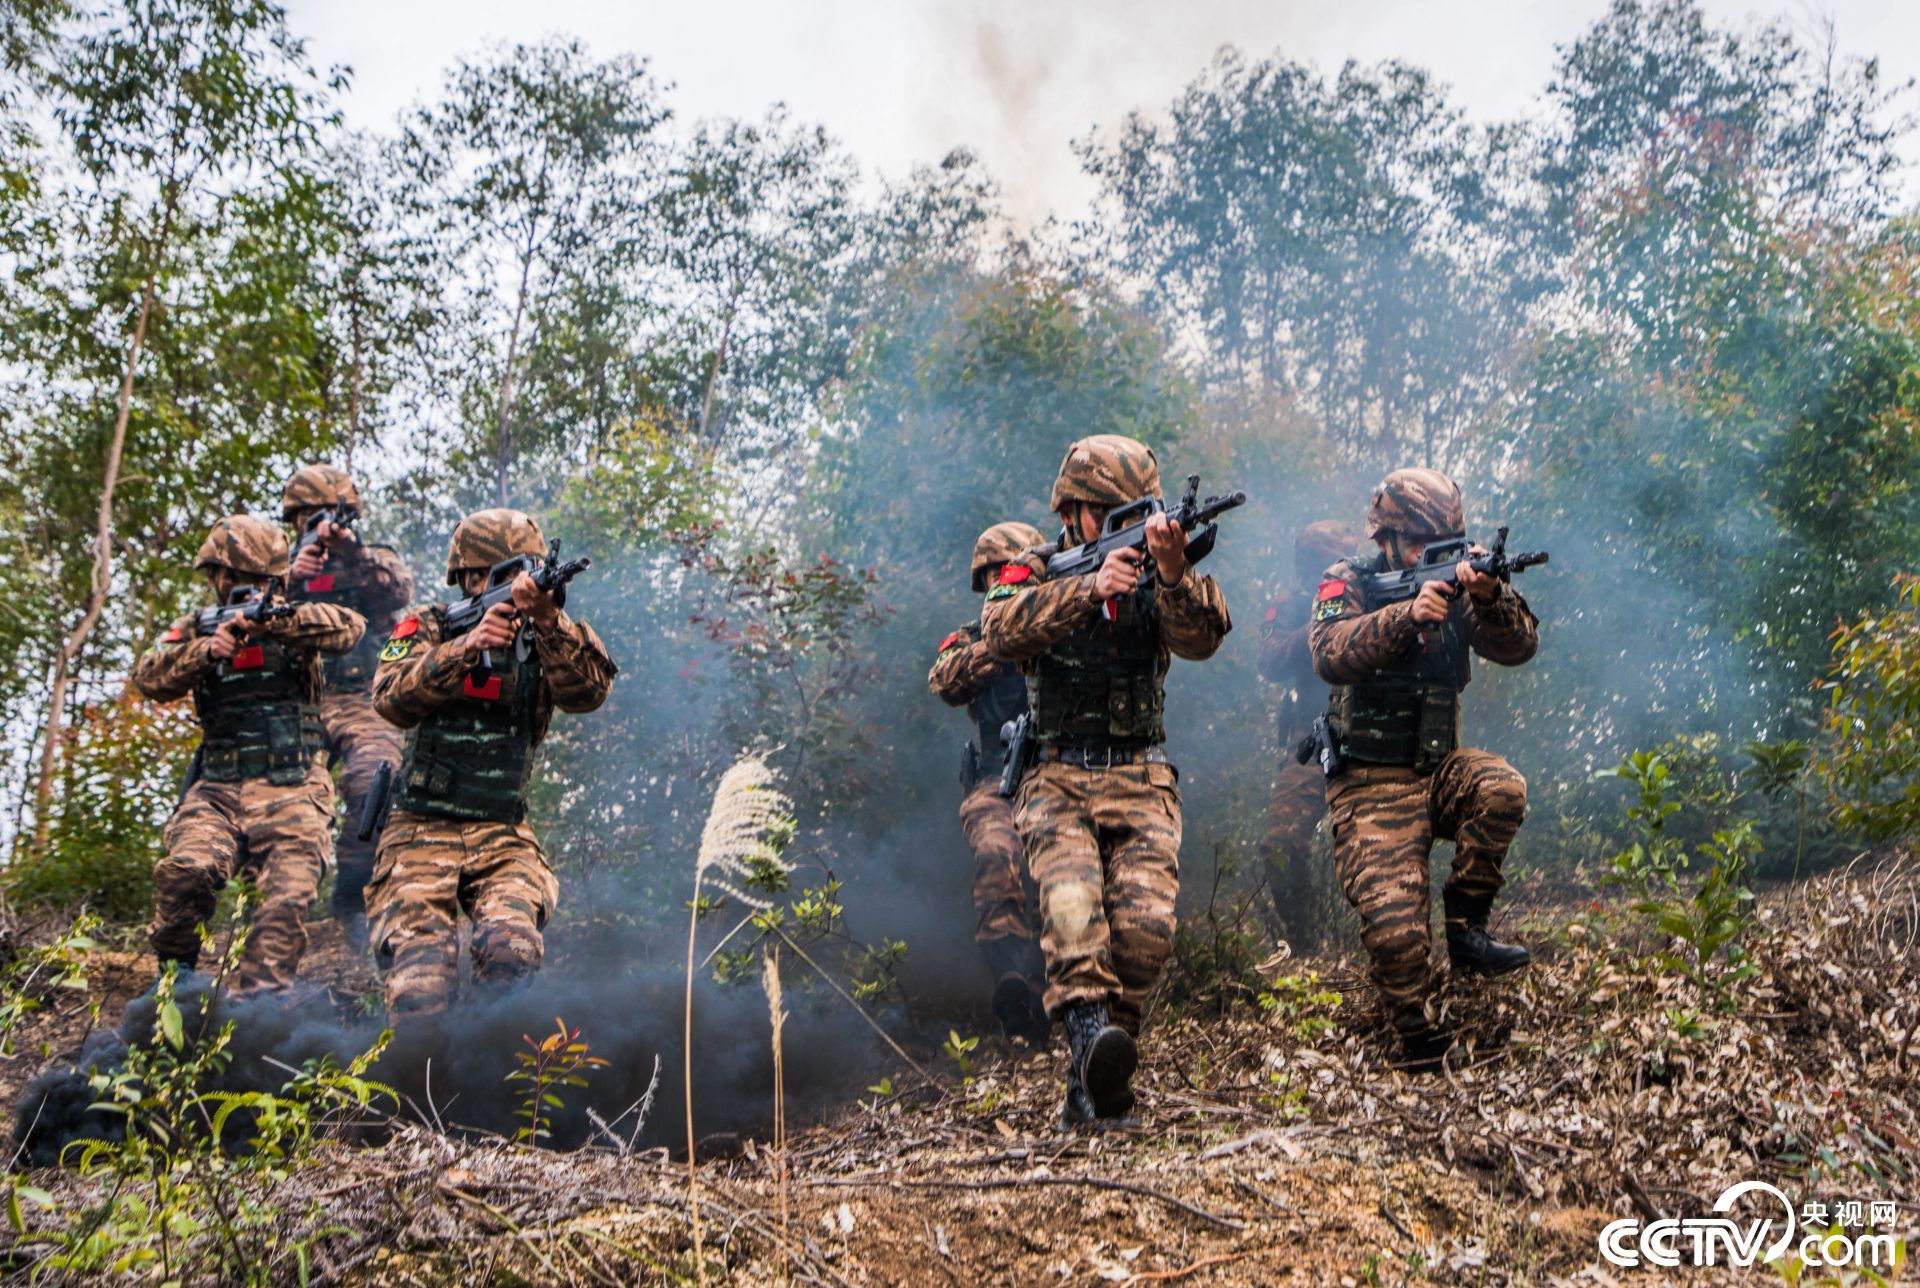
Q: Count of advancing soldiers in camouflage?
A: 7